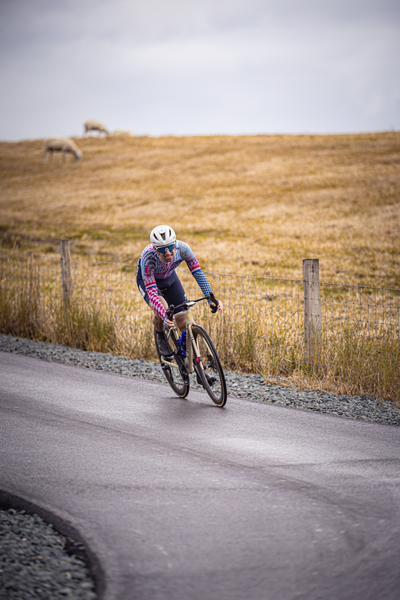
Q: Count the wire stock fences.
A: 1